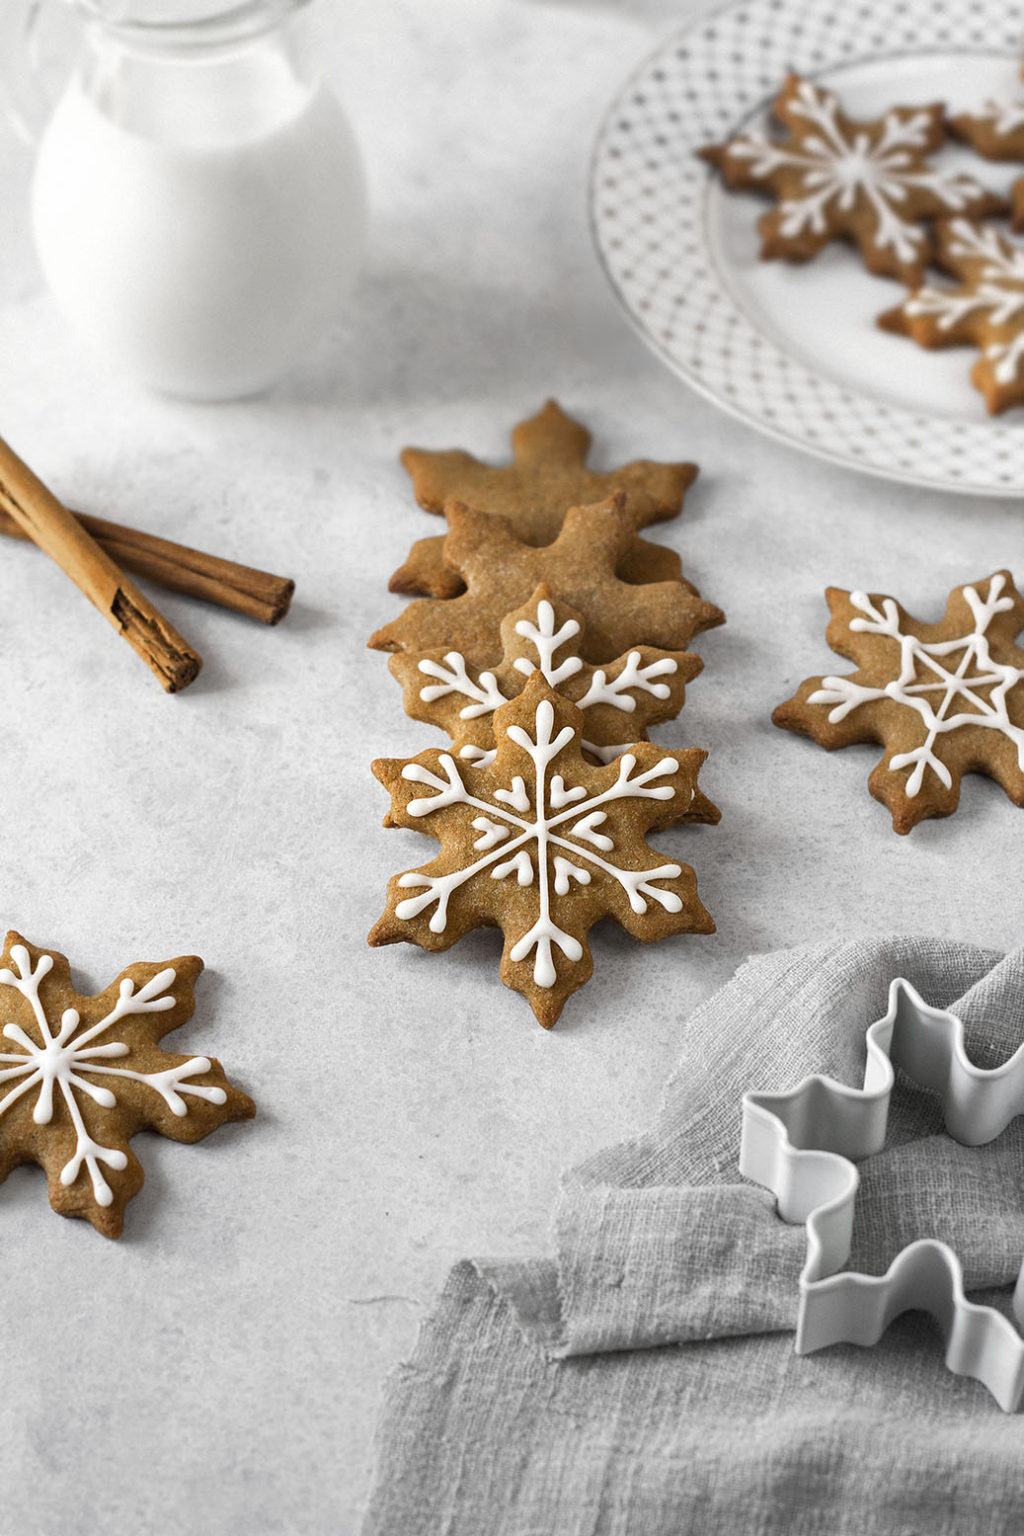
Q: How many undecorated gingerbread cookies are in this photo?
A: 2